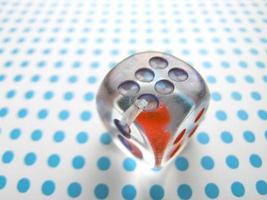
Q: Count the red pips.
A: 4